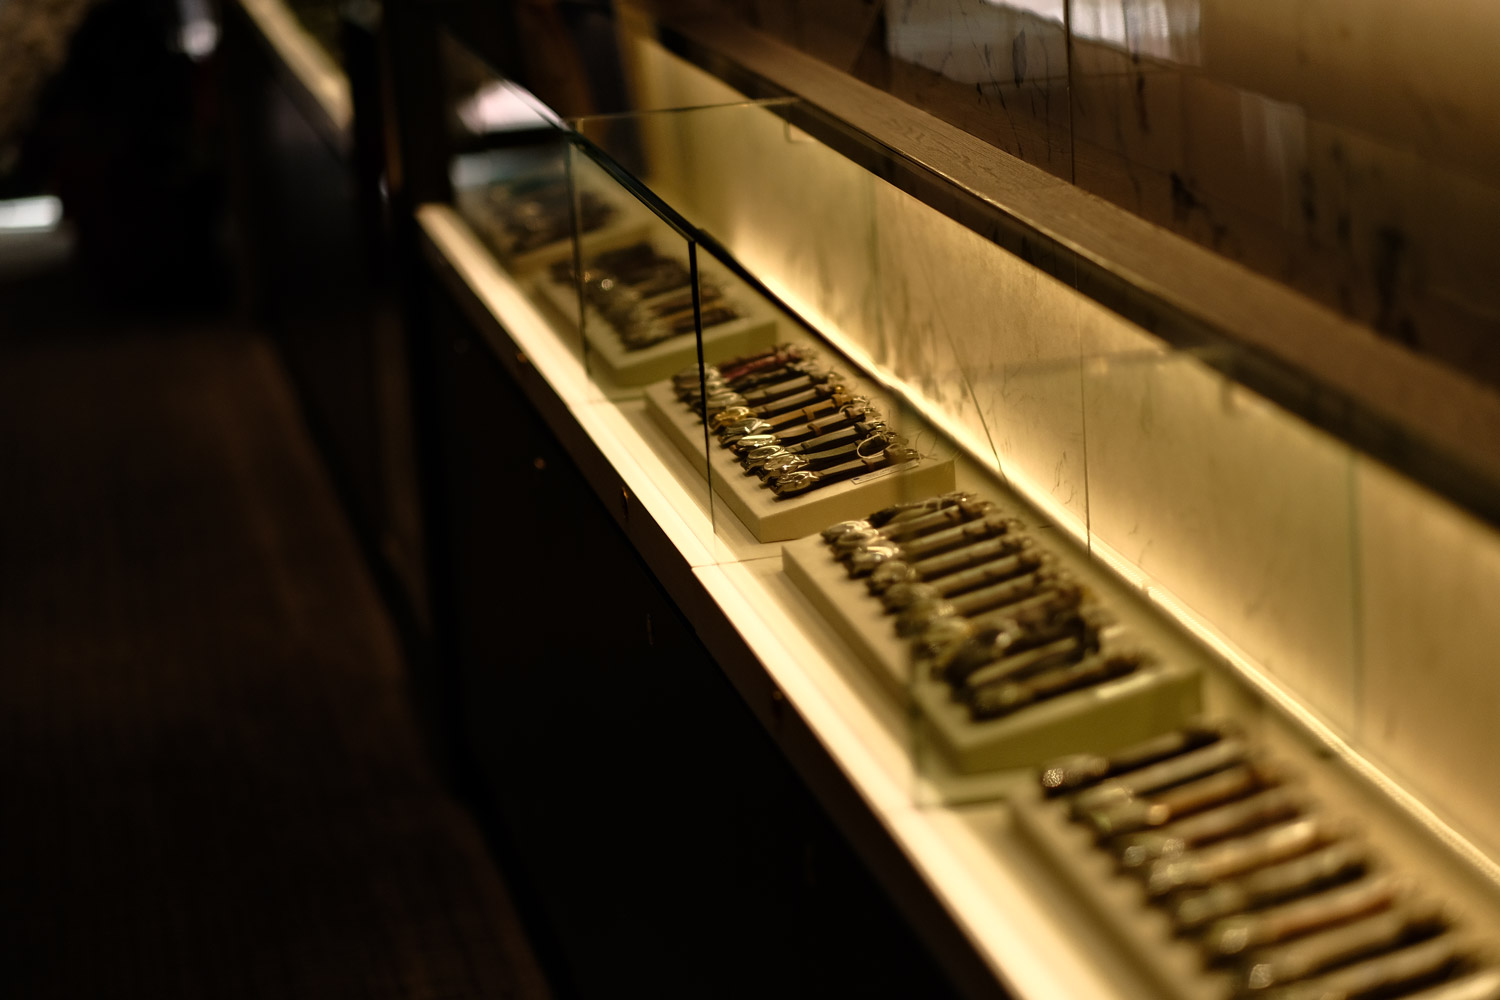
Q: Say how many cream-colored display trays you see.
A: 5